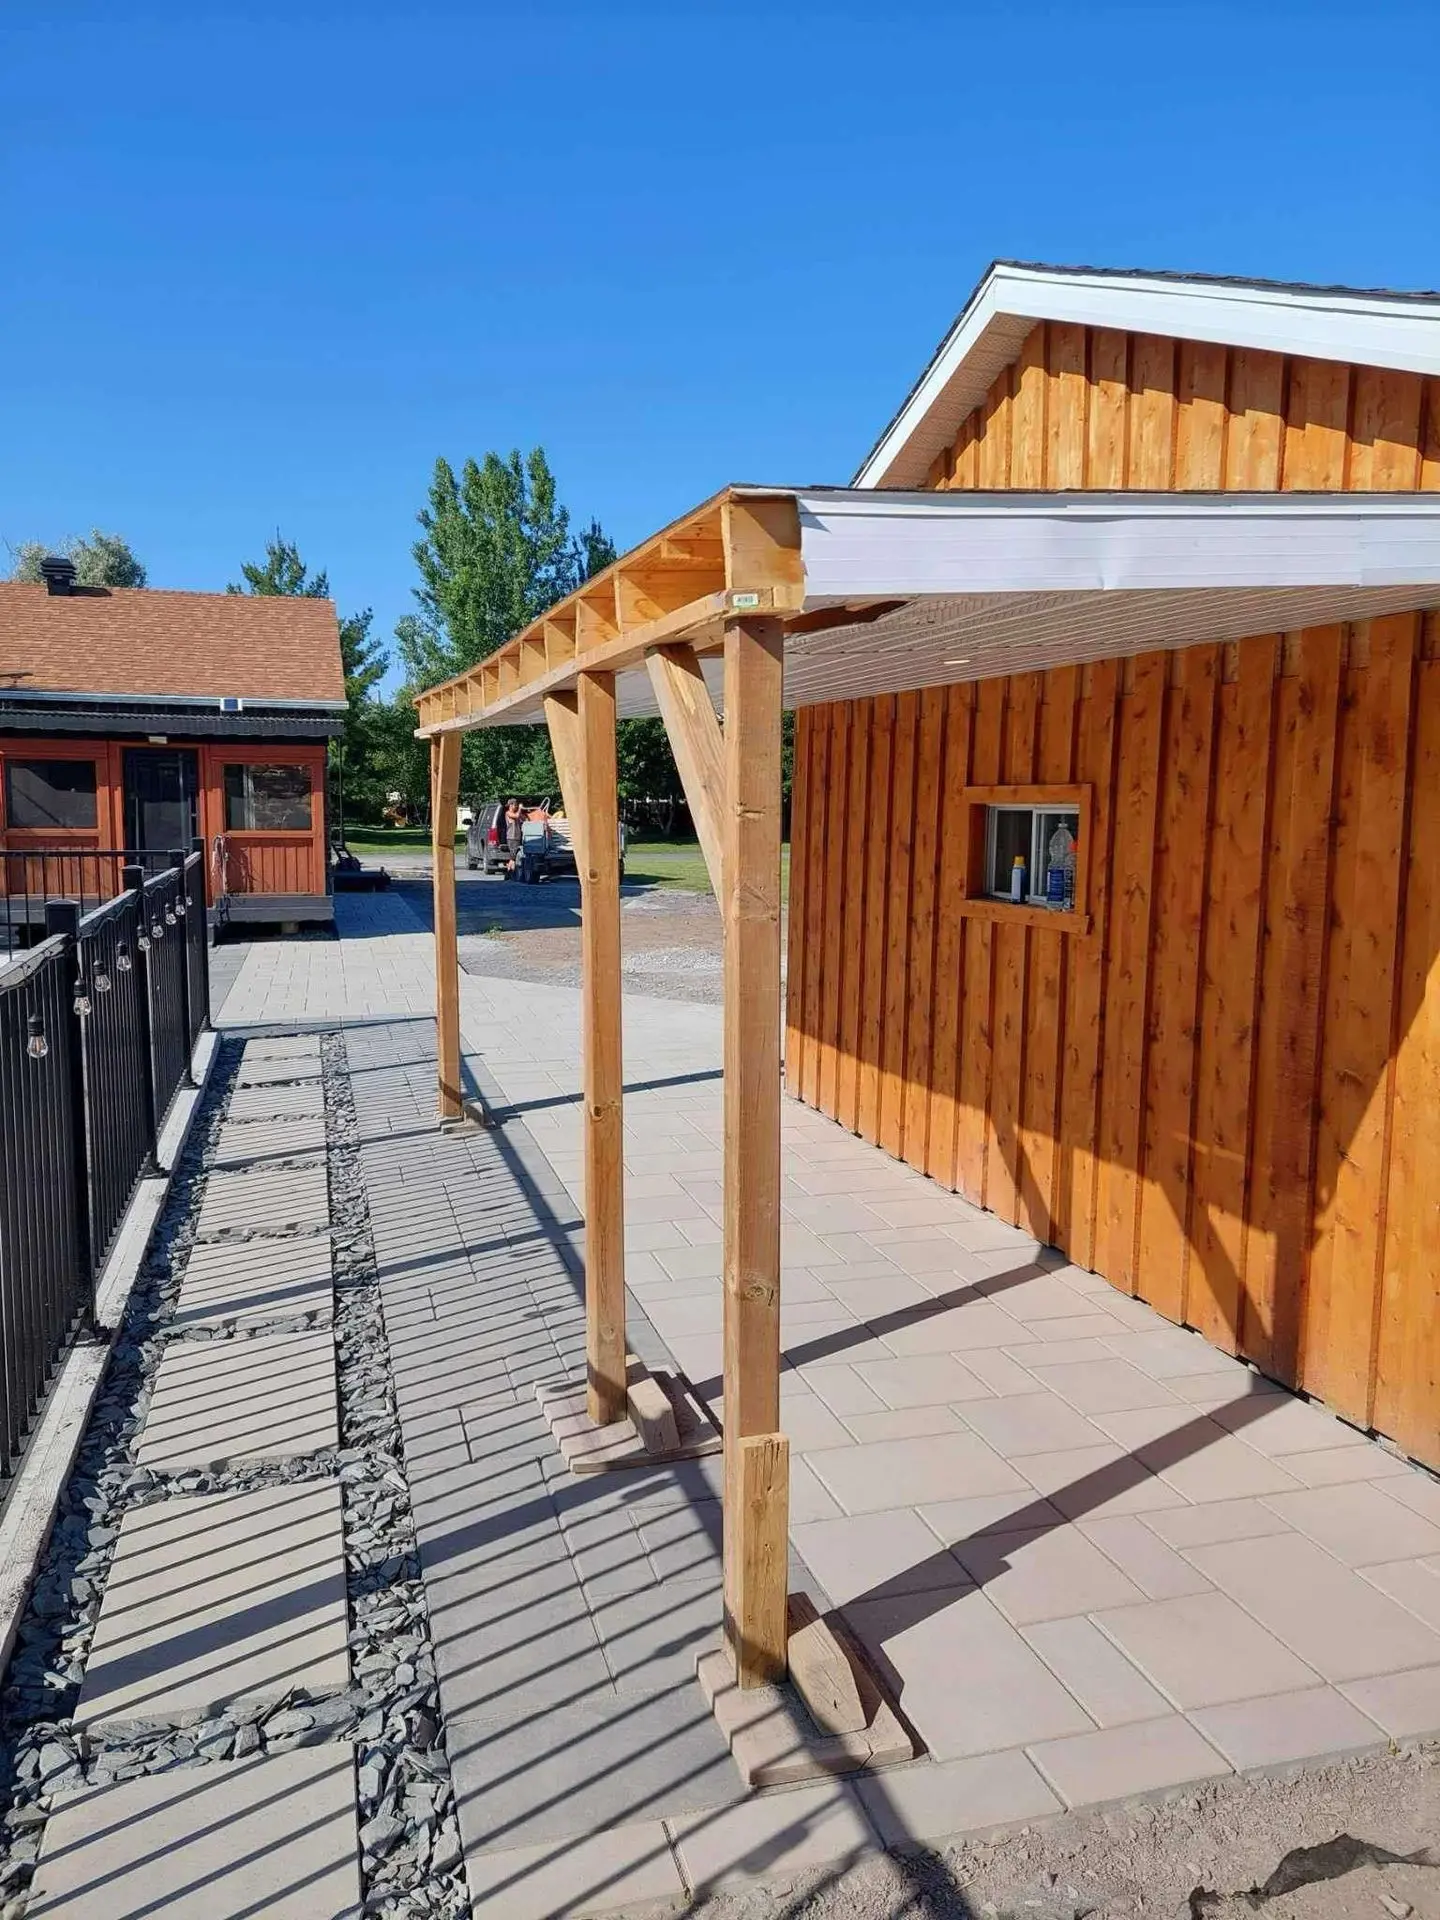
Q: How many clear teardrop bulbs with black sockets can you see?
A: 9